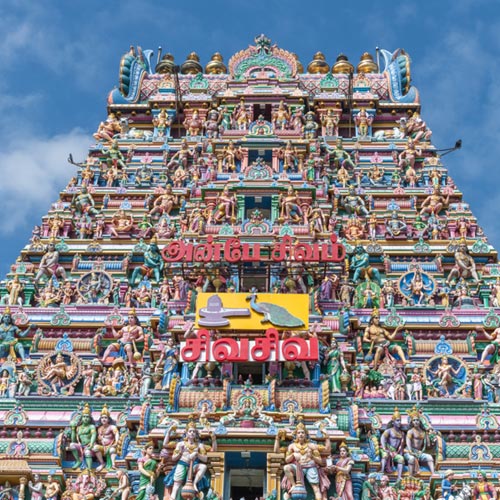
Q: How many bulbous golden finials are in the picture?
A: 7